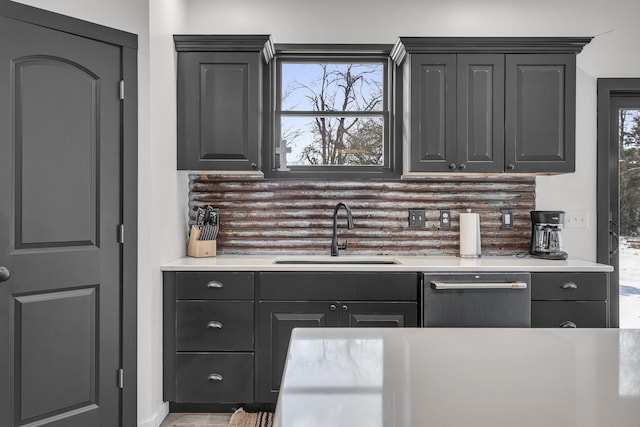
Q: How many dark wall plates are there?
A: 3